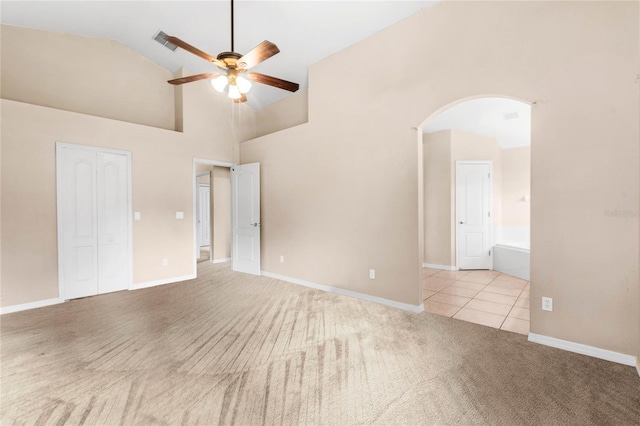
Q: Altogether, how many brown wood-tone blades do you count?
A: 5